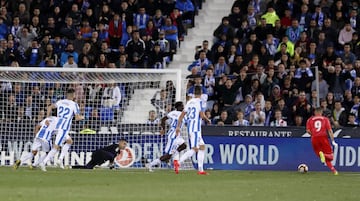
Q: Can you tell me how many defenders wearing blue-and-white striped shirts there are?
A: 4